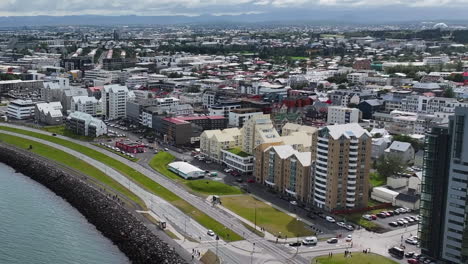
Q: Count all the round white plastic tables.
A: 0